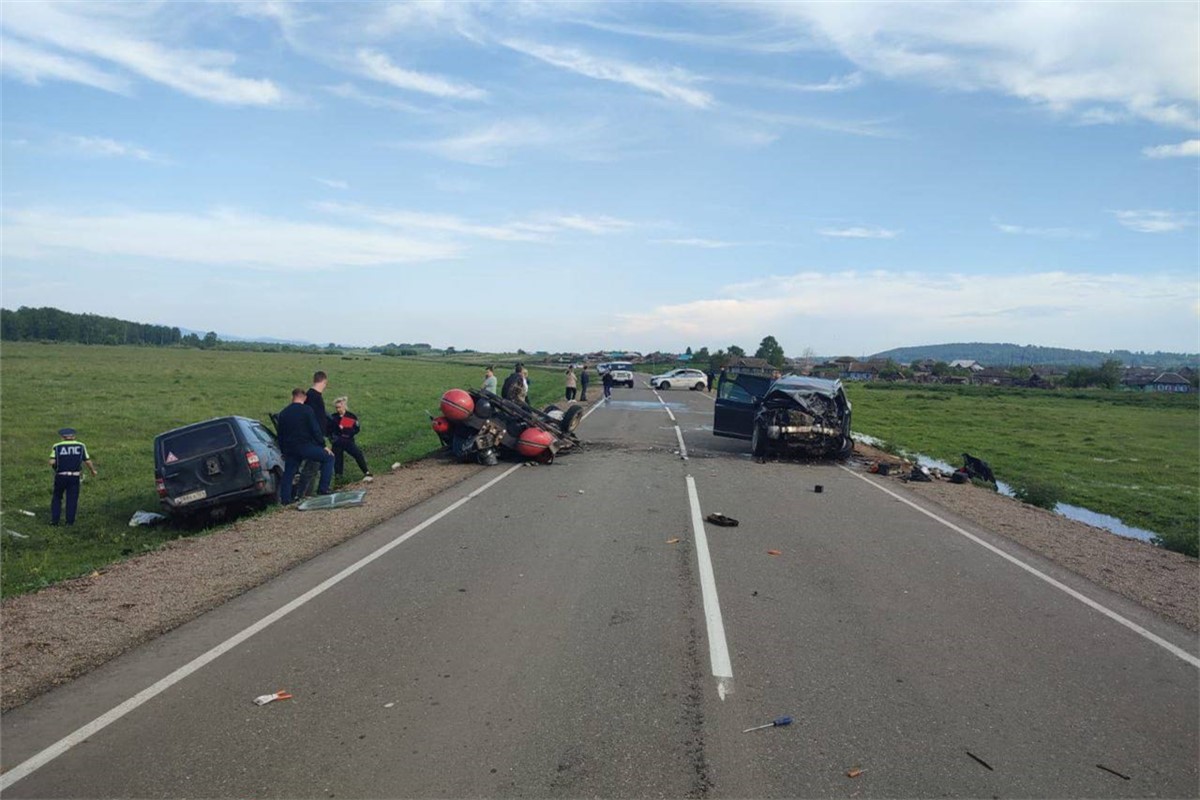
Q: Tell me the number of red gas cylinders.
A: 3